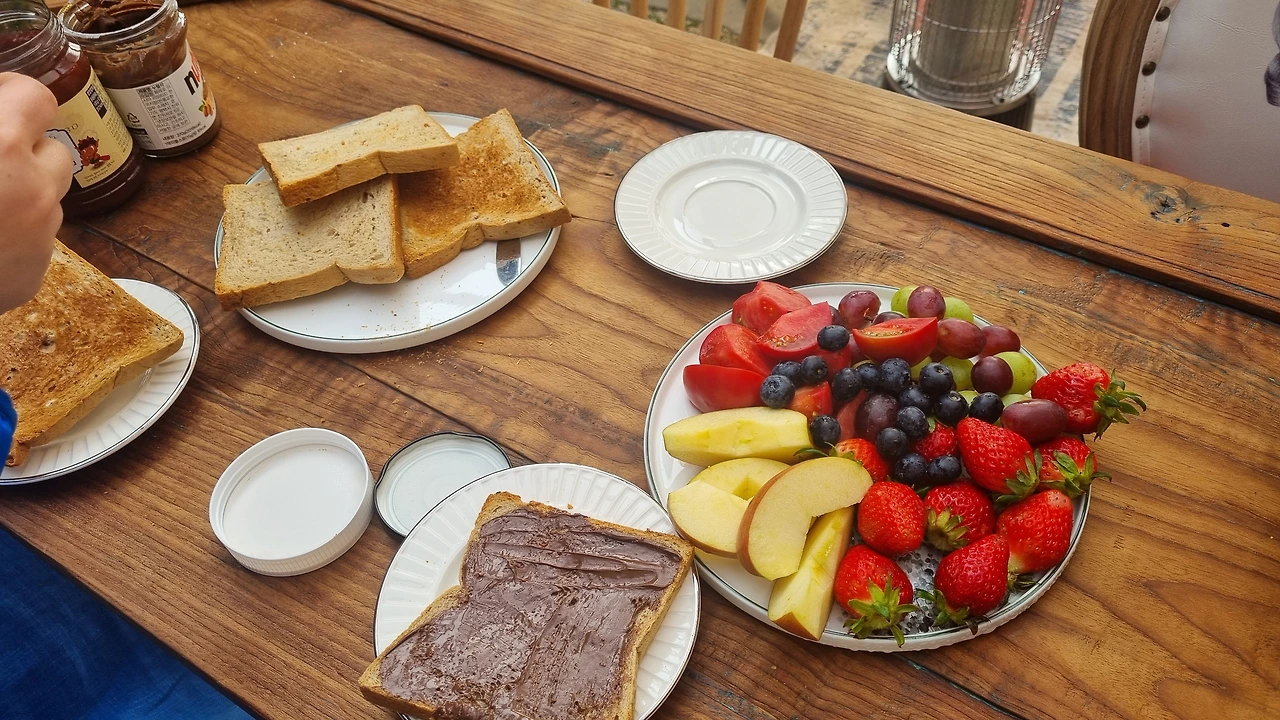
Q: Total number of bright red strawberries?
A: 10